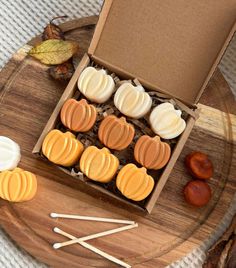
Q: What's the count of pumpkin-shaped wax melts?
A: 11